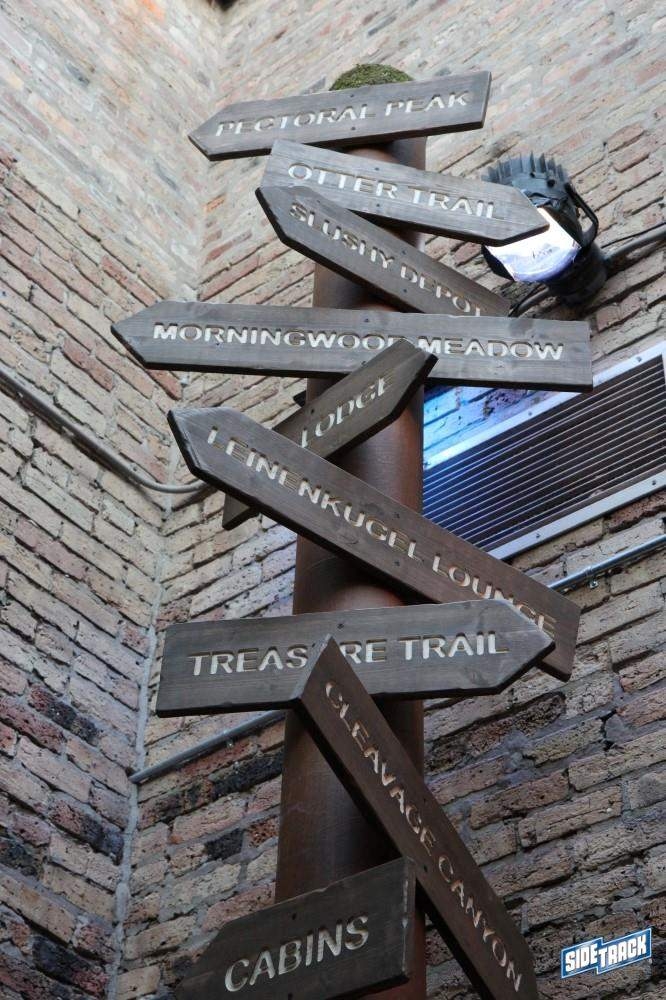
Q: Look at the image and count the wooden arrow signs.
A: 9